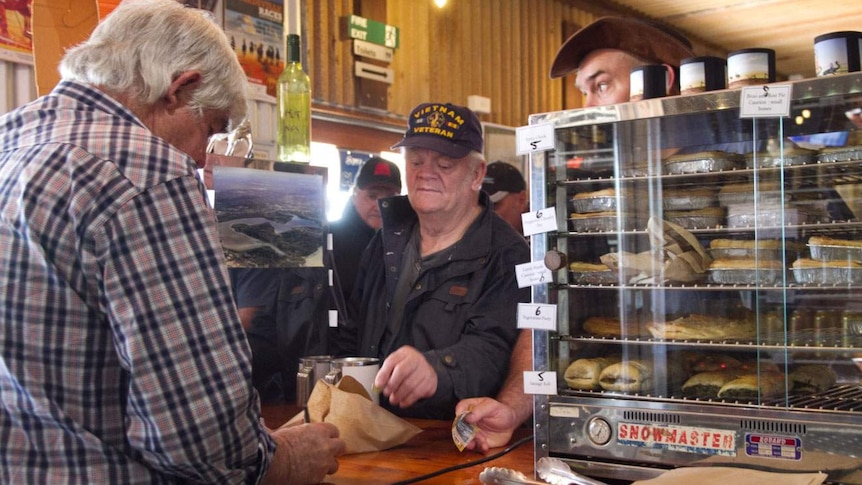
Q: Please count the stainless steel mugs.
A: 2